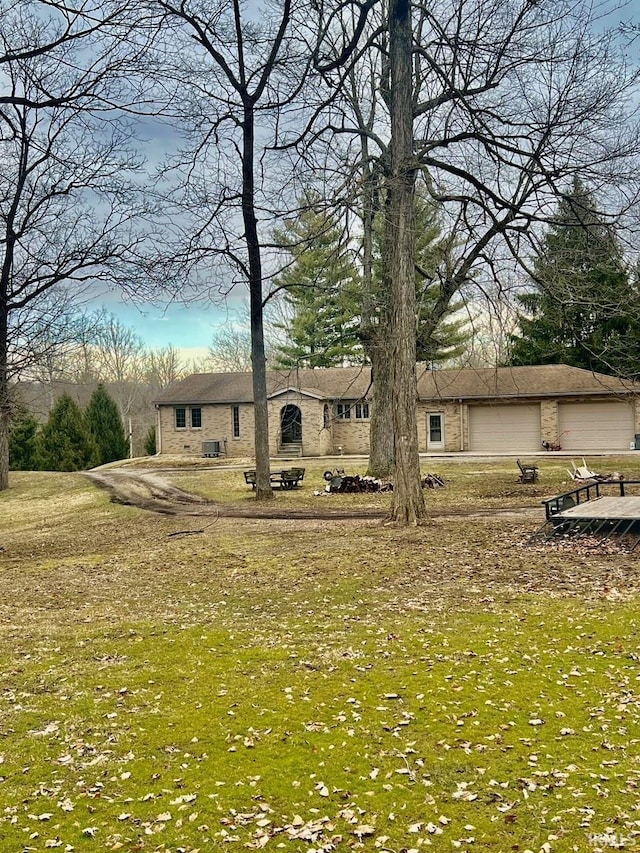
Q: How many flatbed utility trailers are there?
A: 1